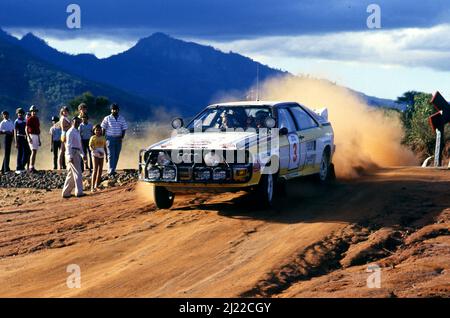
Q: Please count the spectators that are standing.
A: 11